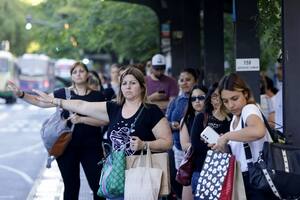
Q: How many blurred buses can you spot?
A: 3